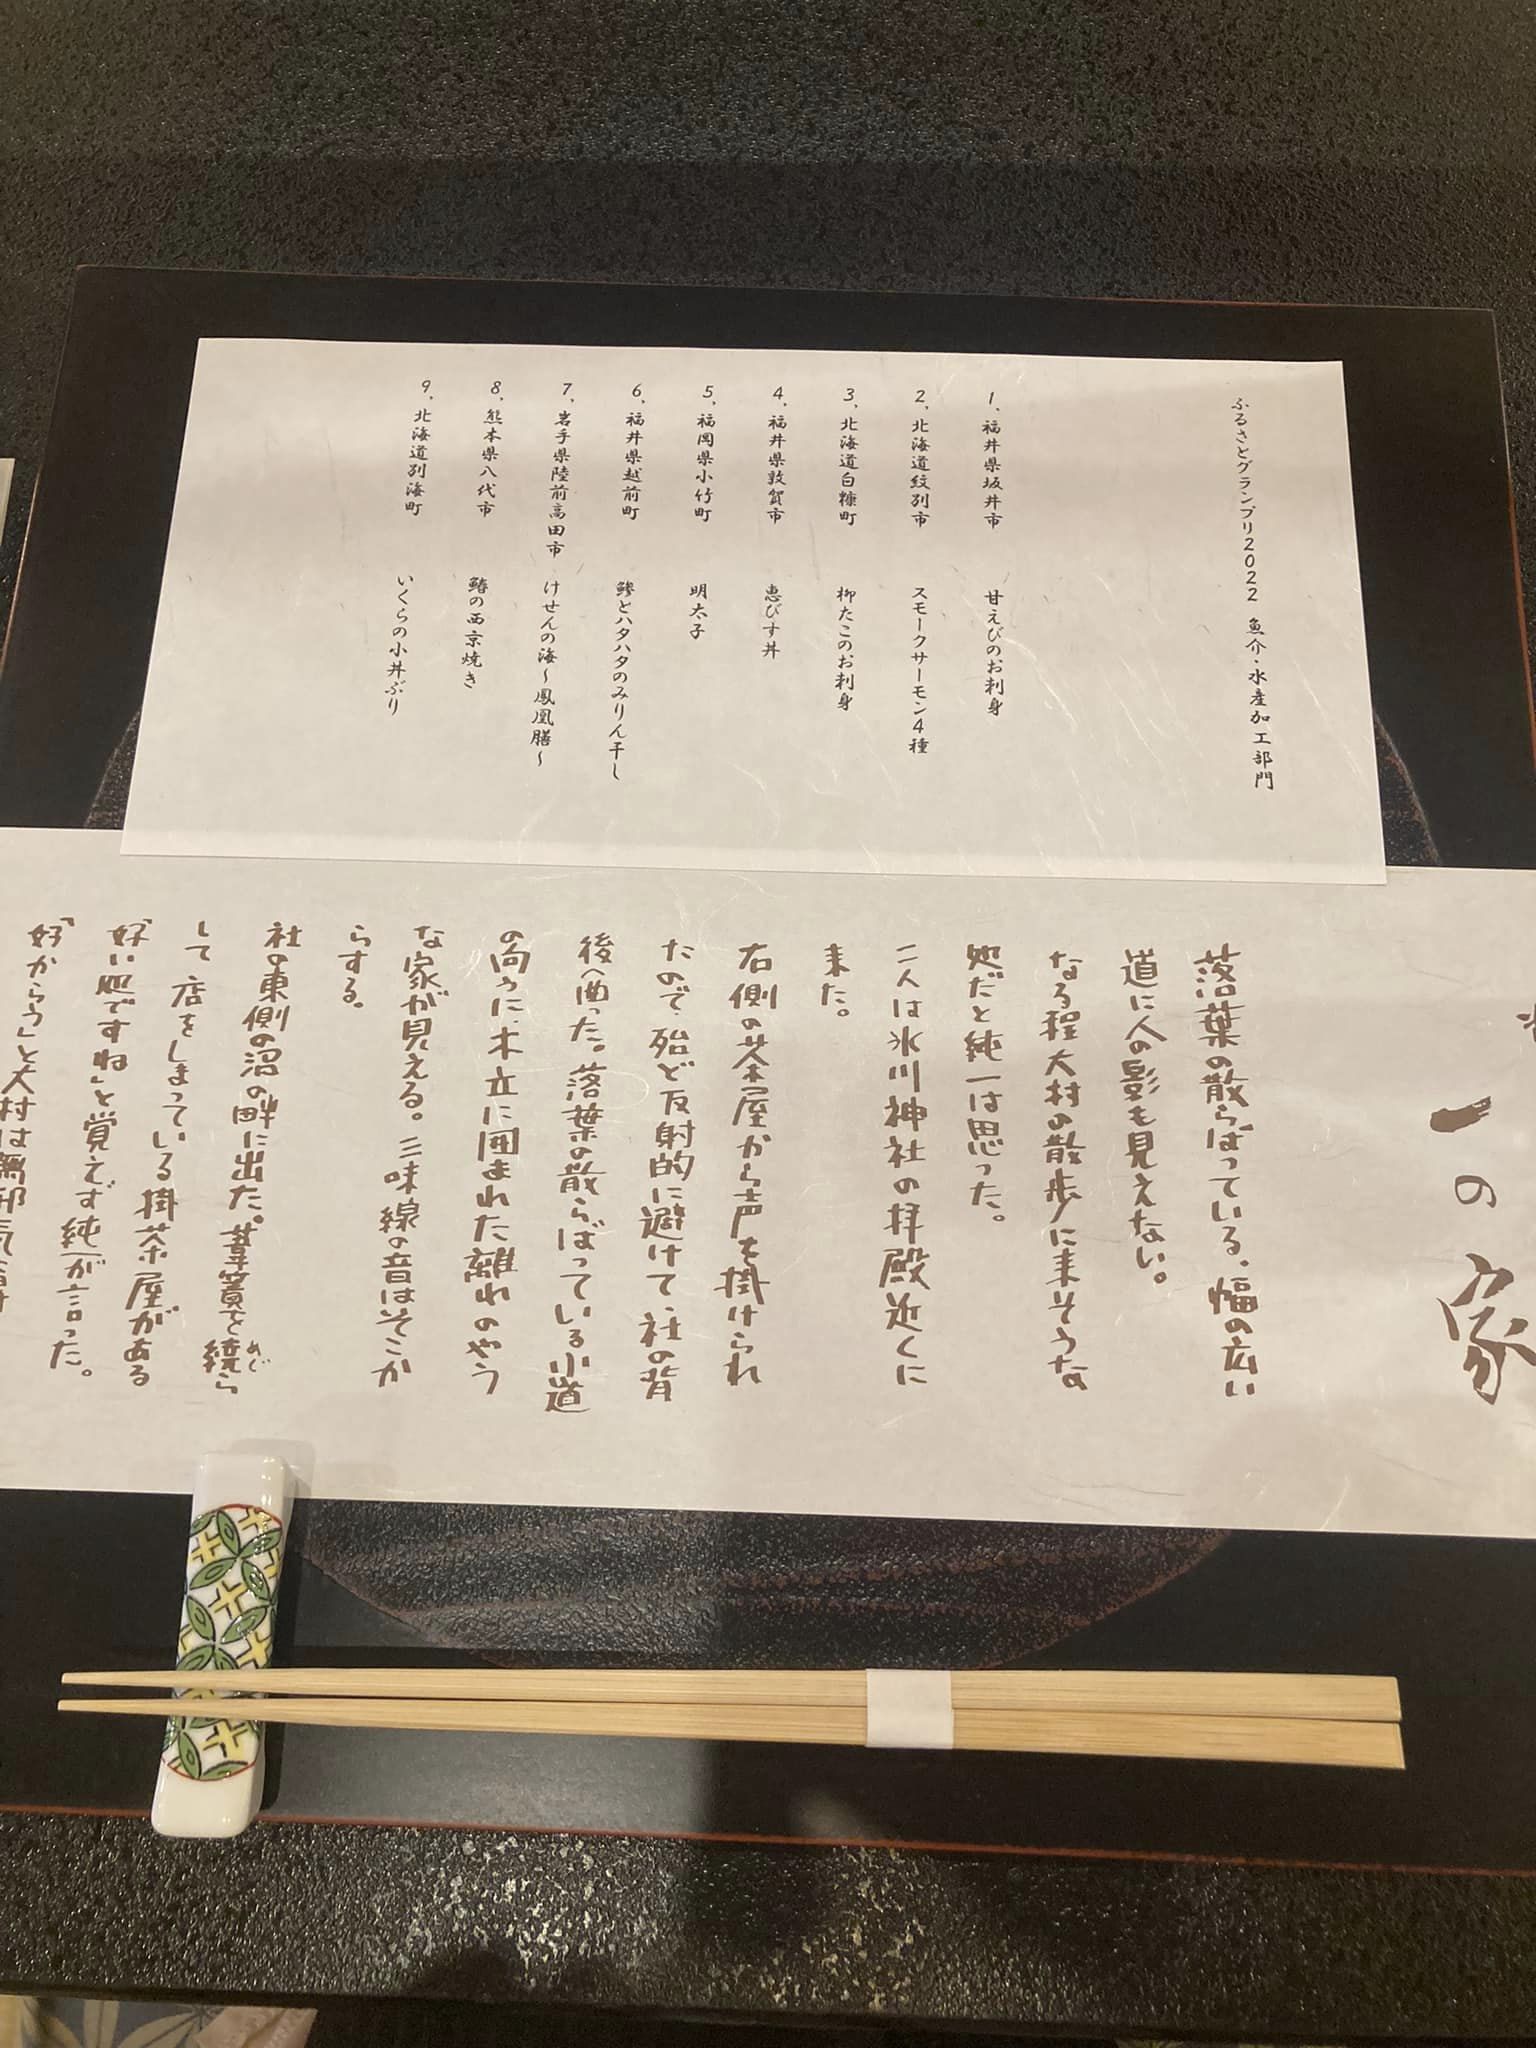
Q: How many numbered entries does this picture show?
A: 9